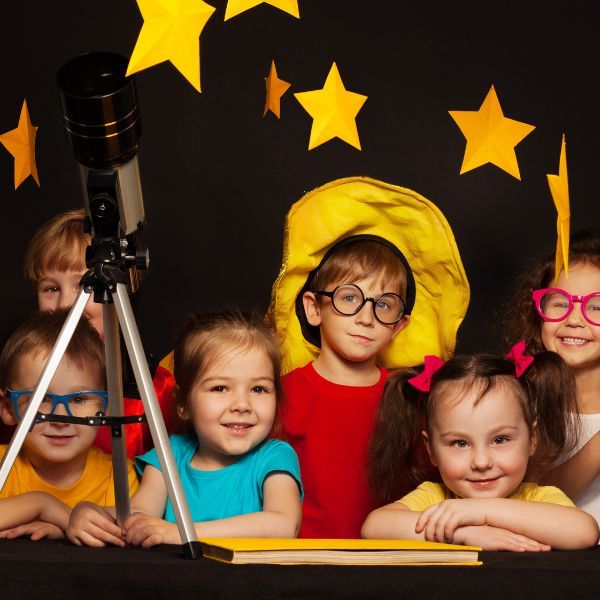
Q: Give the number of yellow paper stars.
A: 7